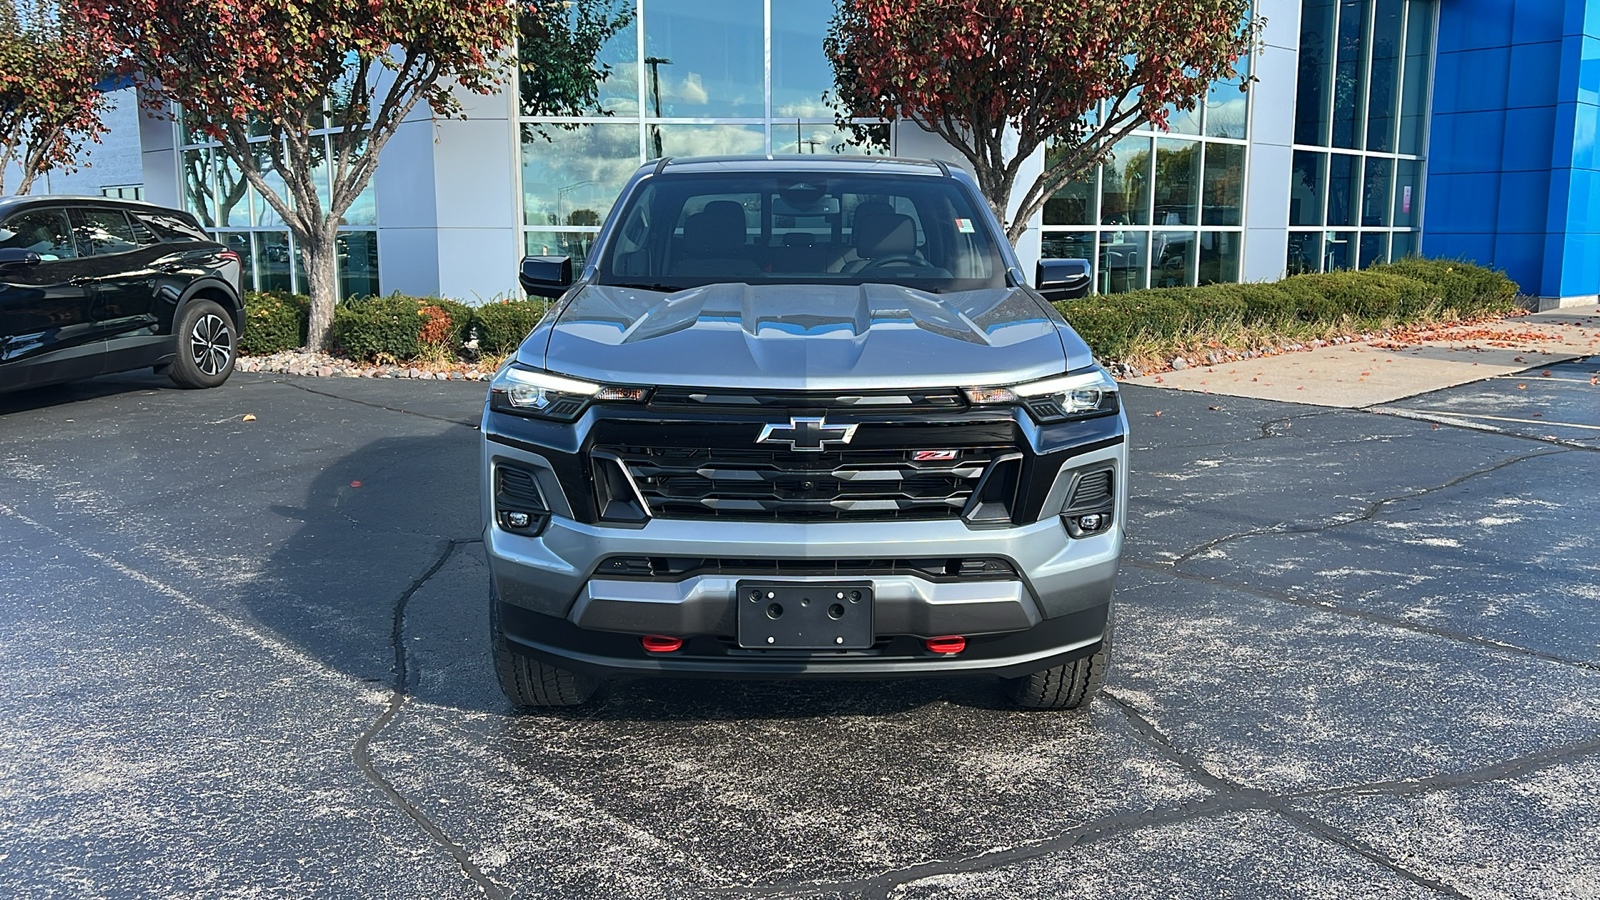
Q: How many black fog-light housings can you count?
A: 2